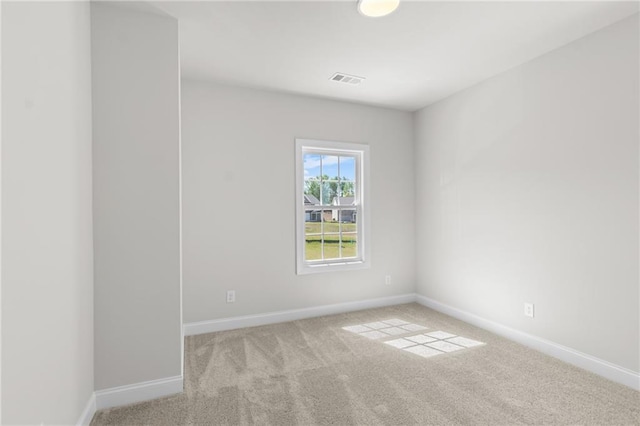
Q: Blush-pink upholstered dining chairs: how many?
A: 0